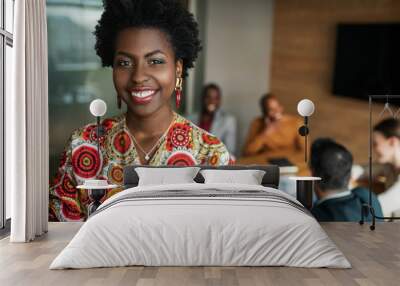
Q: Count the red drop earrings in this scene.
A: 2